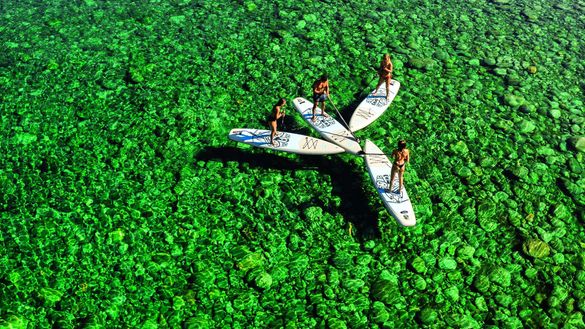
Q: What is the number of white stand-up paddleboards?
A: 4